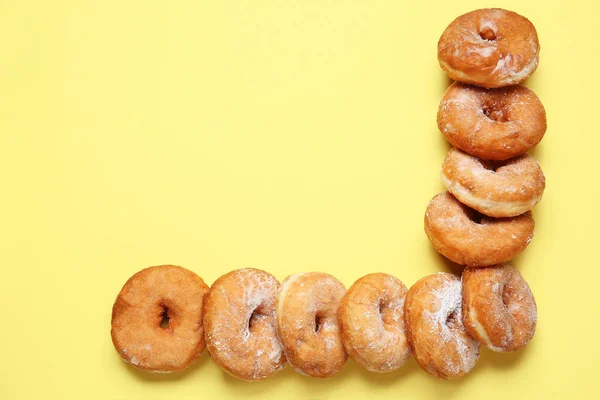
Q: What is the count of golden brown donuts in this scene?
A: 10